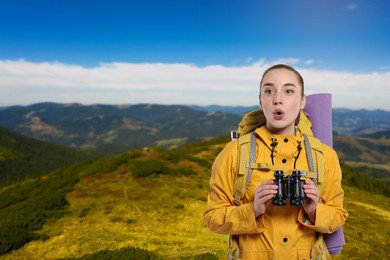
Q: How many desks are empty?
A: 0